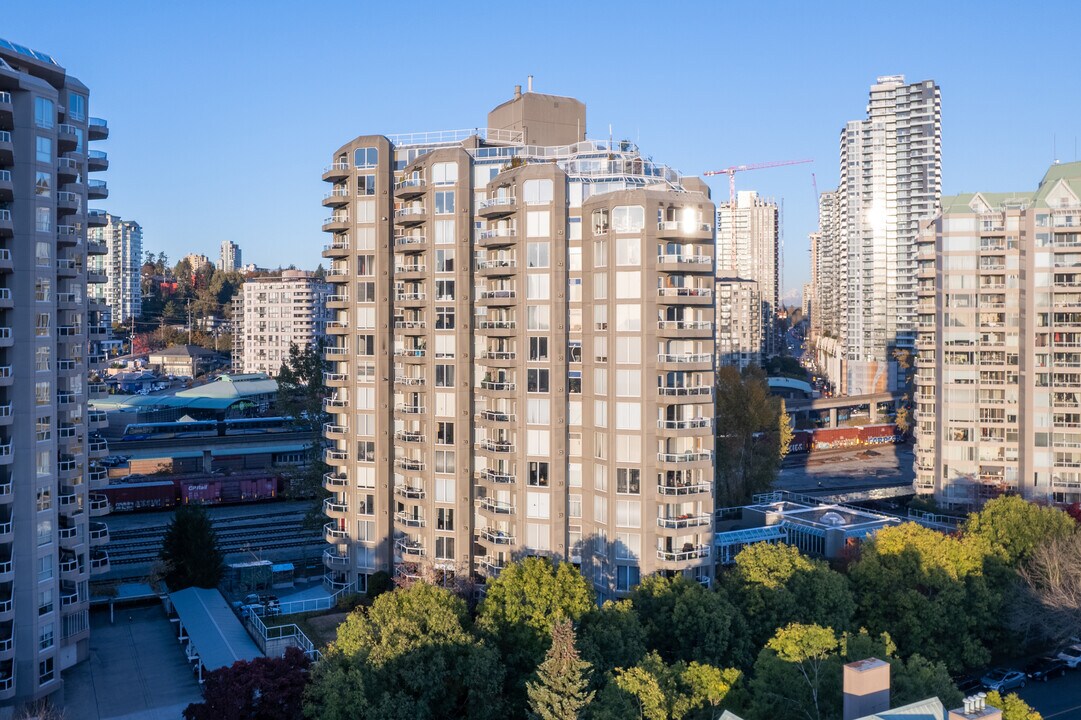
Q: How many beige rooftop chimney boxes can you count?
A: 2